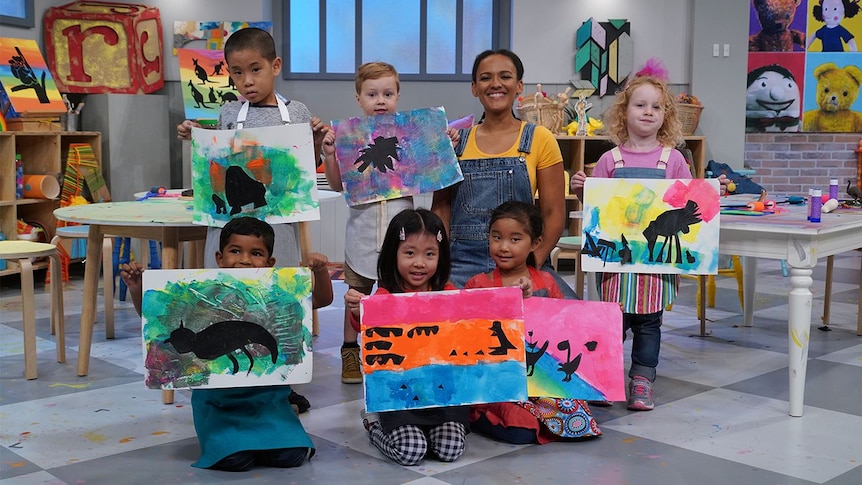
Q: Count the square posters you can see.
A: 4